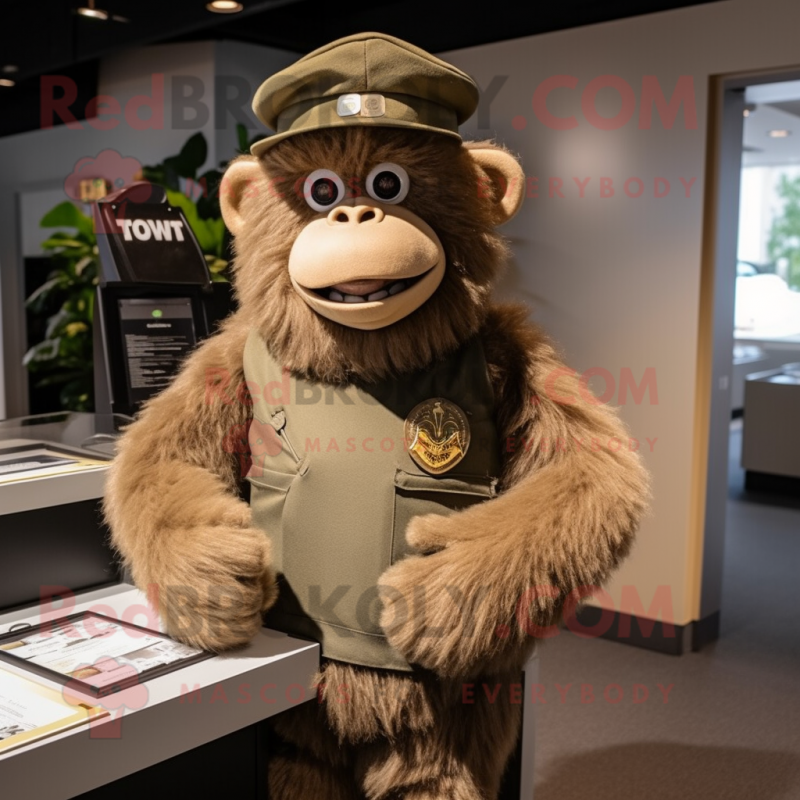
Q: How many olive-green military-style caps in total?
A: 1